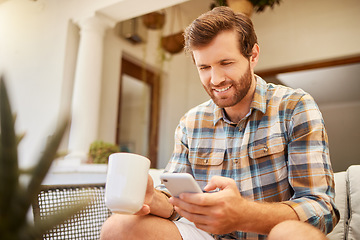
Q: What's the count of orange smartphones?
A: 0